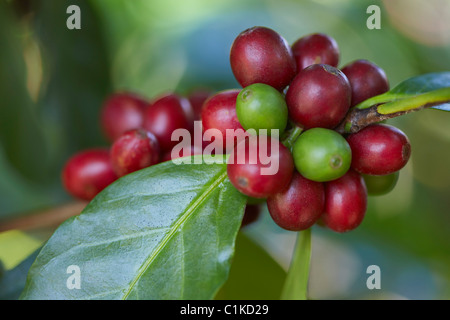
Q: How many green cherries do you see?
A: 3